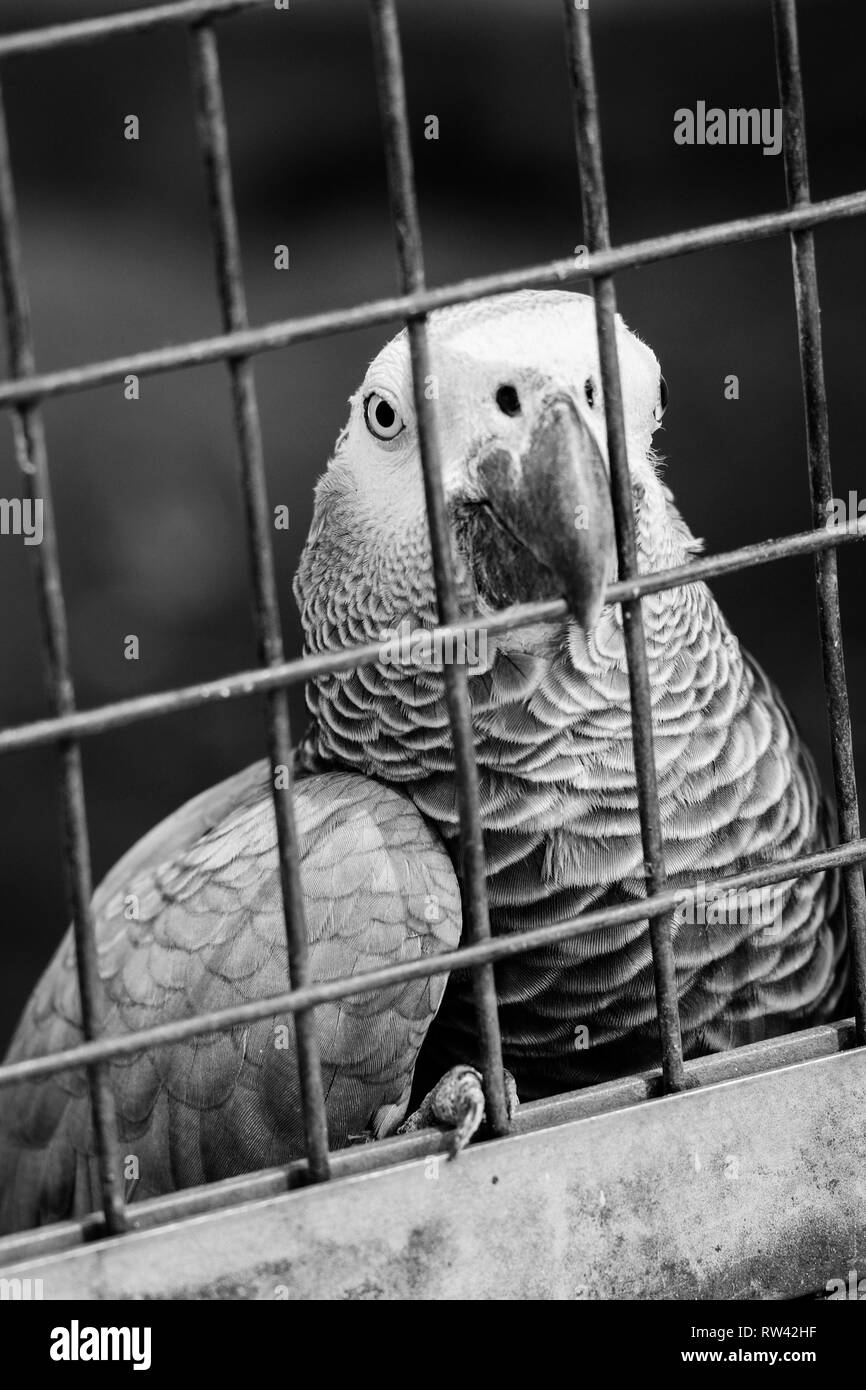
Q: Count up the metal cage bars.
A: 9